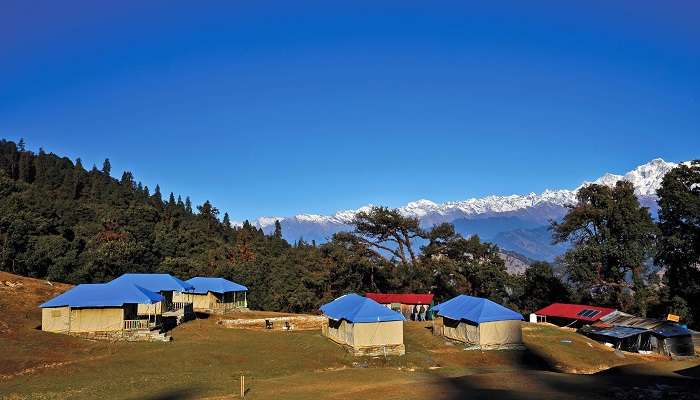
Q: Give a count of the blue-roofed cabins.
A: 5